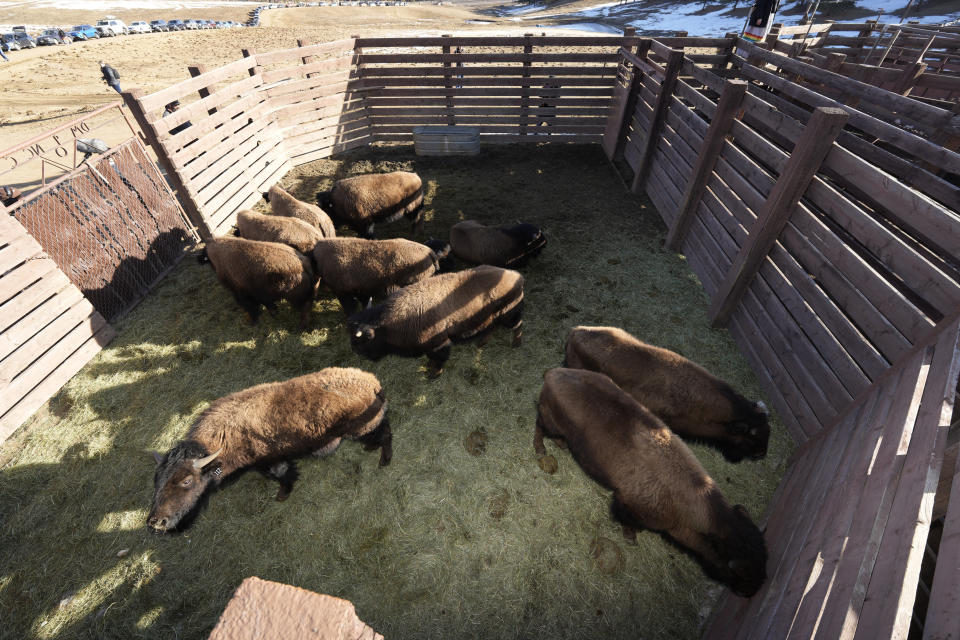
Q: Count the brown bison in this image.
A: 10